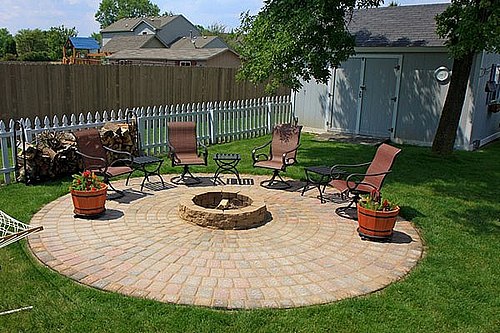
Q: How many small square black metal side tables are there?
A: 3